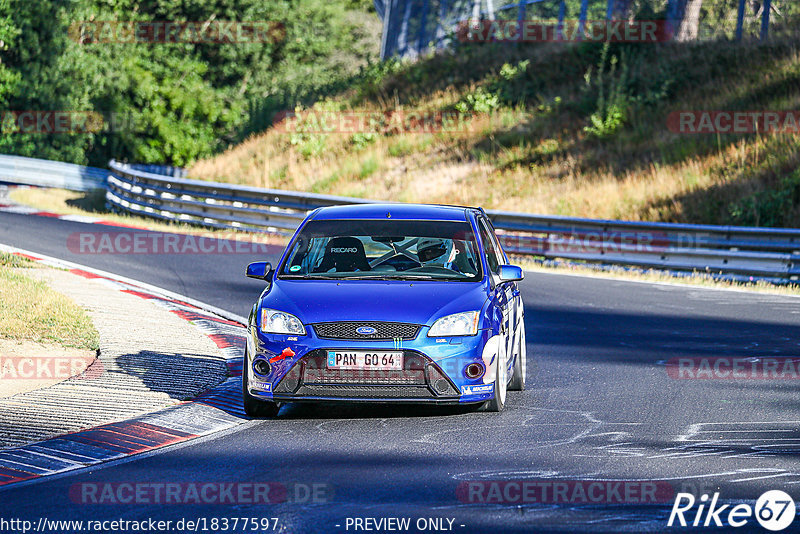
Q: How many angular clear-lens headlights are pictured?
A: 2